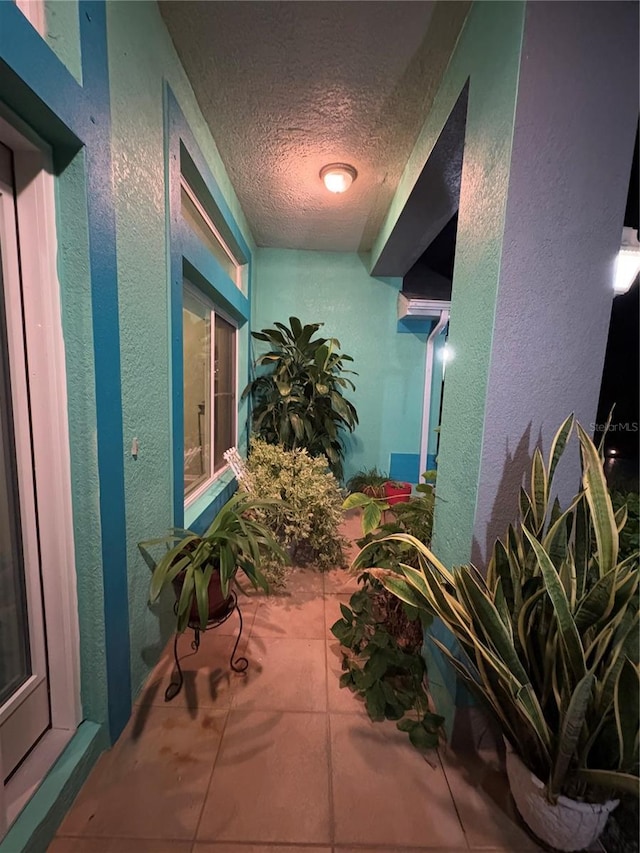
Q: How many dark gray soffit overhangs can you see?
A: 1